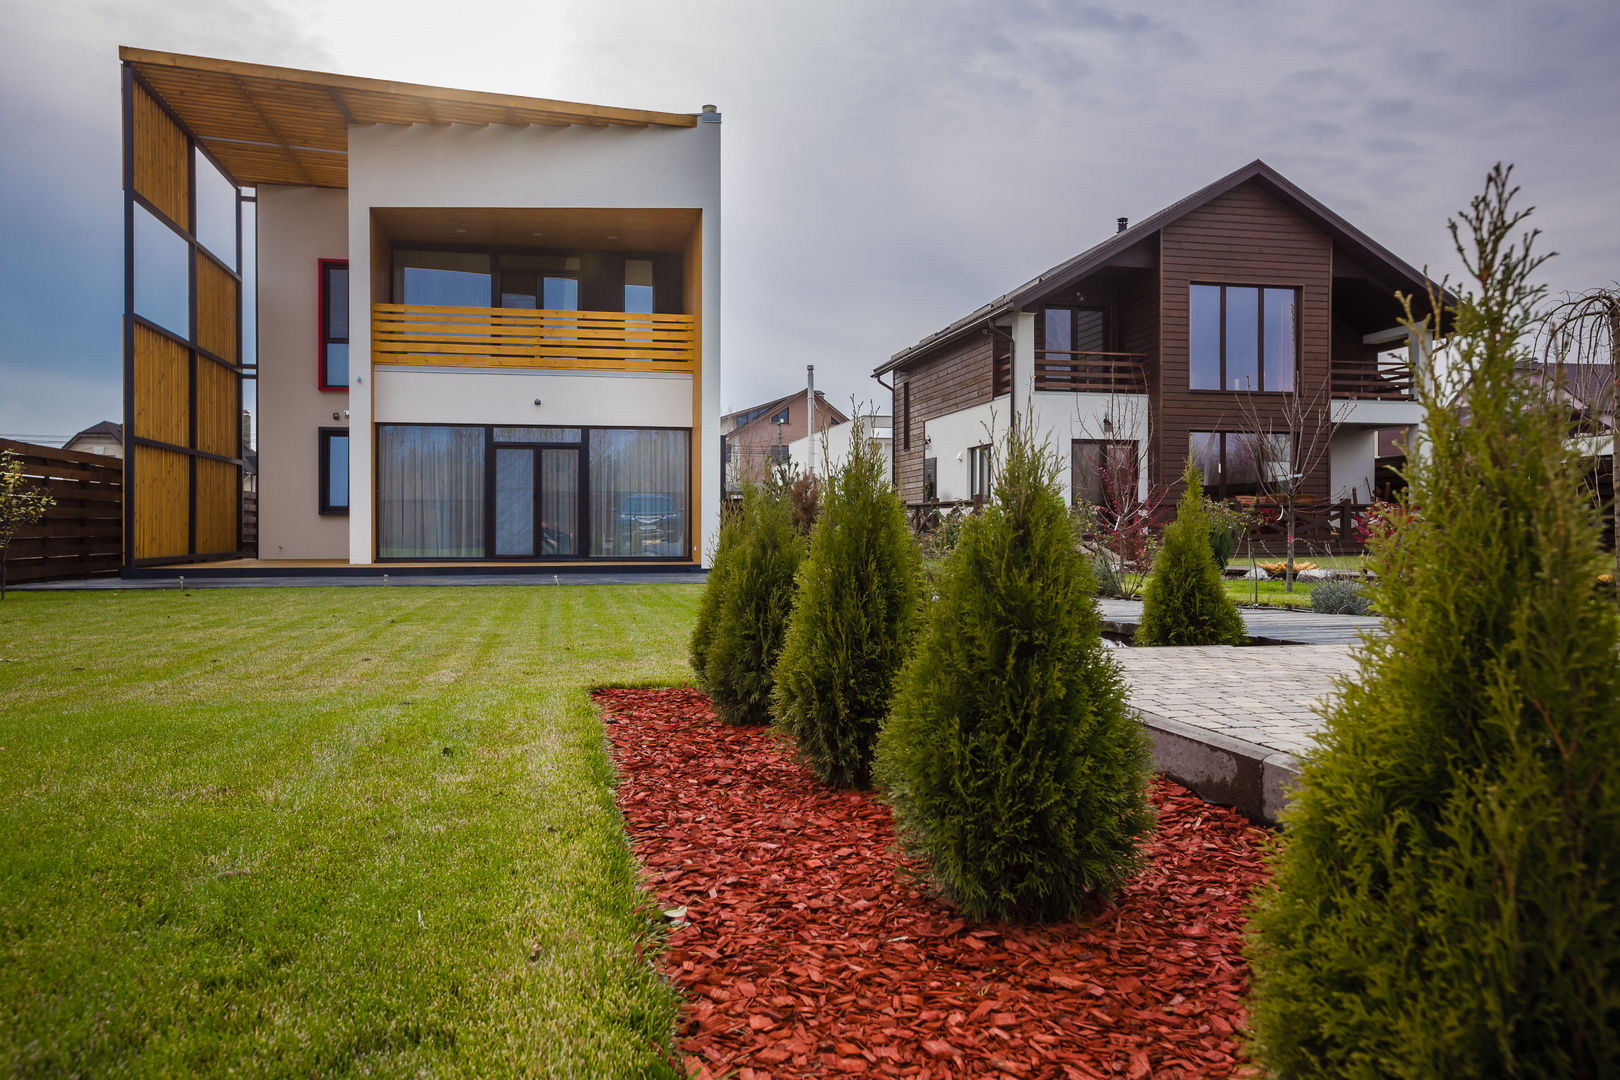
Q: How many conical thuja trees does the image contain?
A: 6